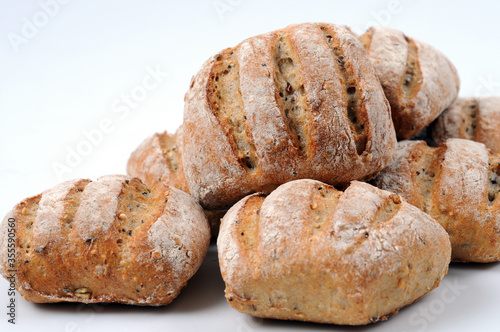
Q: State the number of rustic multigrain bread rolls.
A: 7